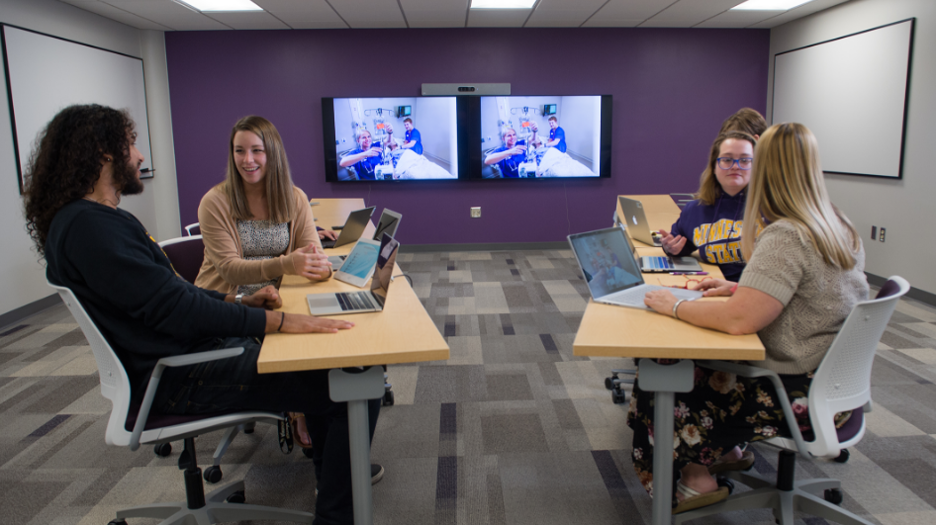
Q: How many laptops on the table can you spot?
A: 6